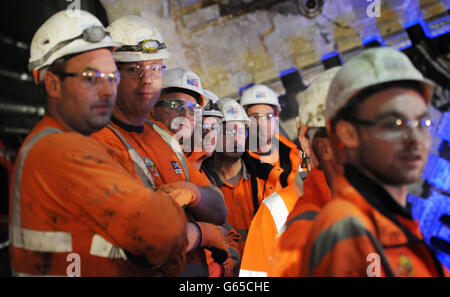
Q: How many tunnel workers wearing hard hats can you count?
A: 8